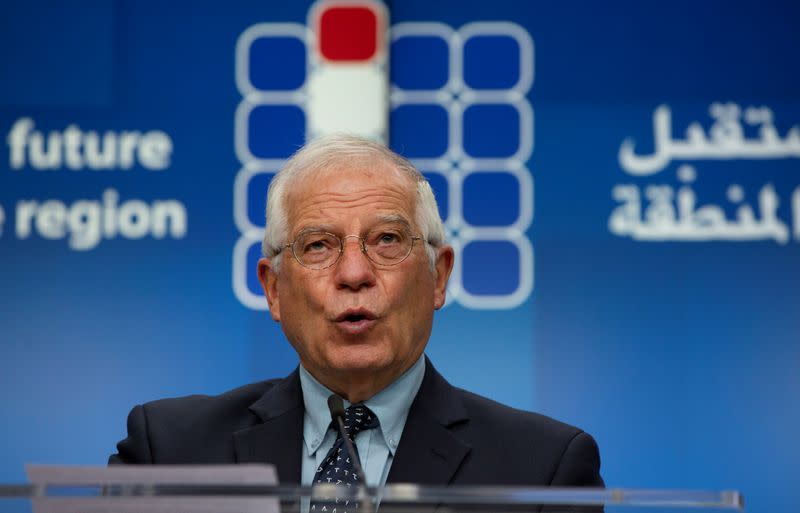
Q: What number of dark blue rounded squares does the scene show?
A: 11